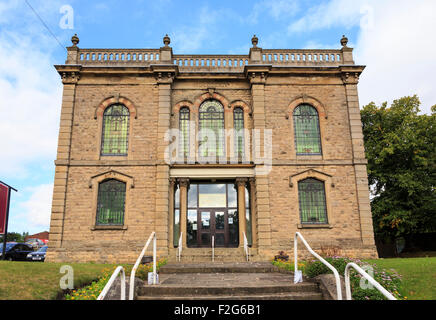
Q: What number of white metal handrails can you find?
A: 7